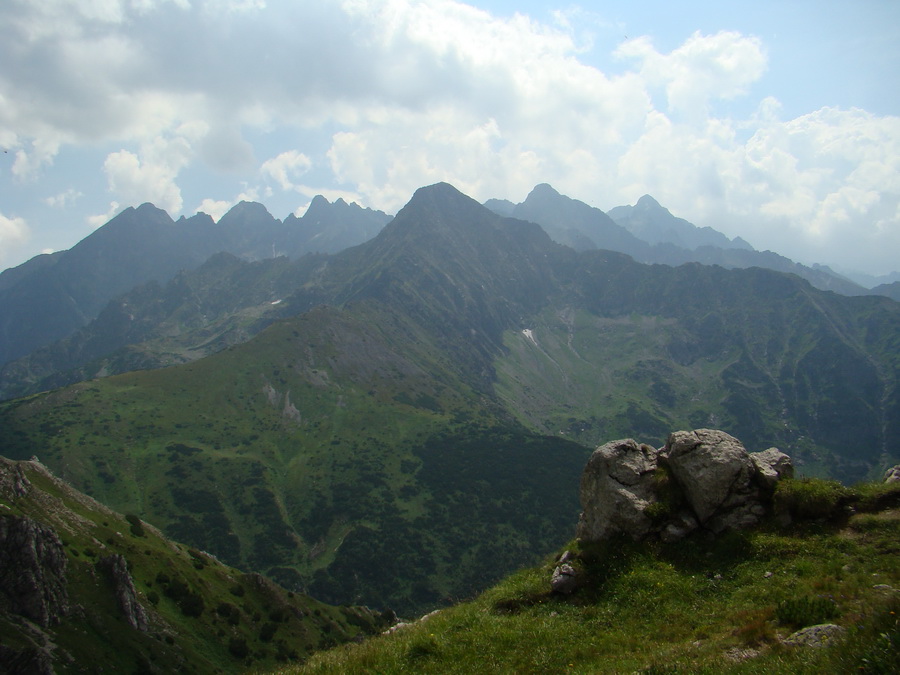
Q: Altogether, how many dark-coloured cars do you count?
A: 0